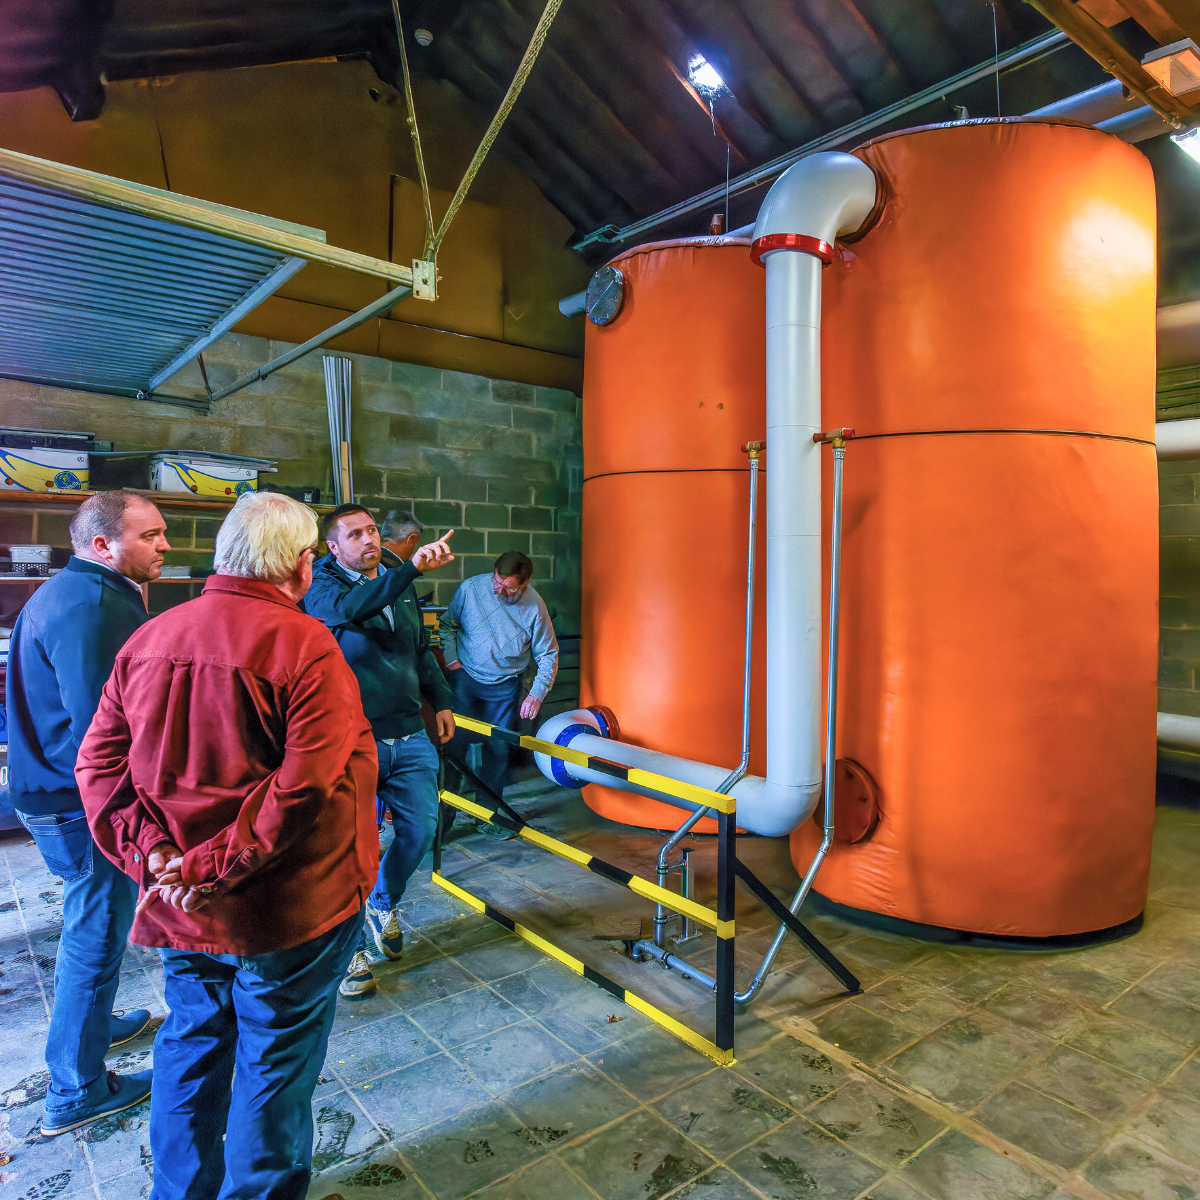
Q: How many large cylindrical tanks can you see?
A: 2